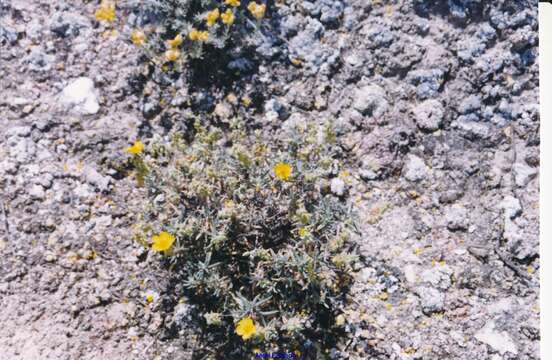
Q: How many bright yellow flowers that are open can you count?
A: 4